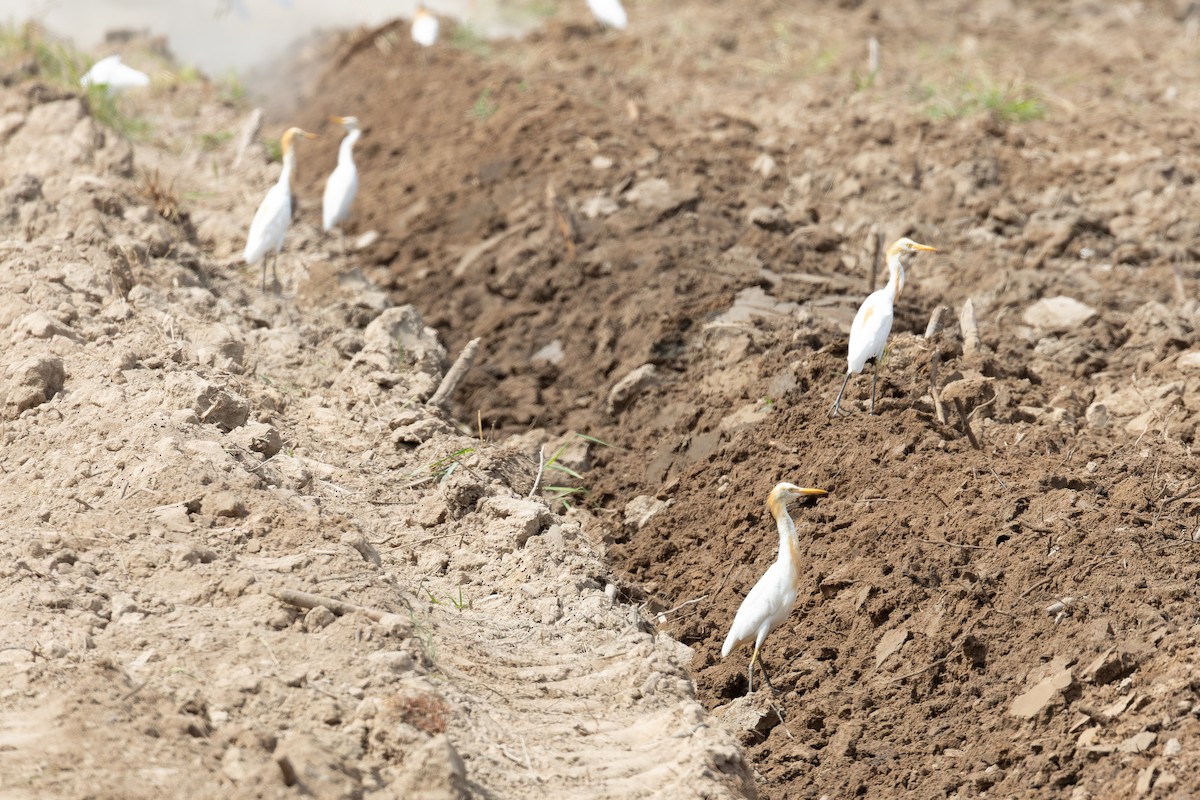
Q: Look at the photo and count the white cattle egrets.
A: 7